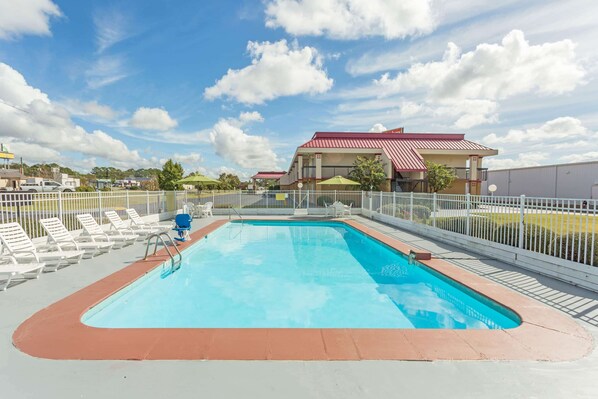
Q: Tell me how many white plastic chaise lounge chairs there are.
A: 6